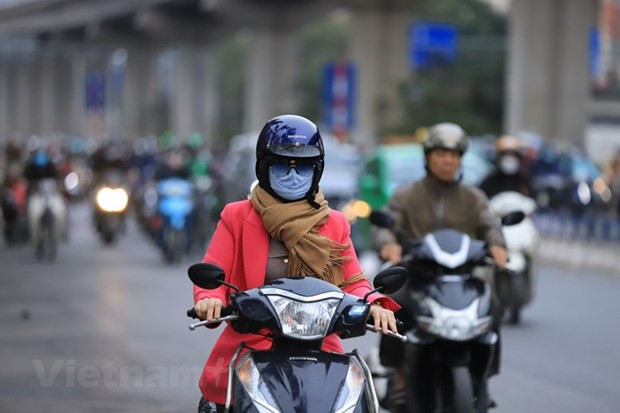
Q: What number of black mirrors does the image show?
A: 4